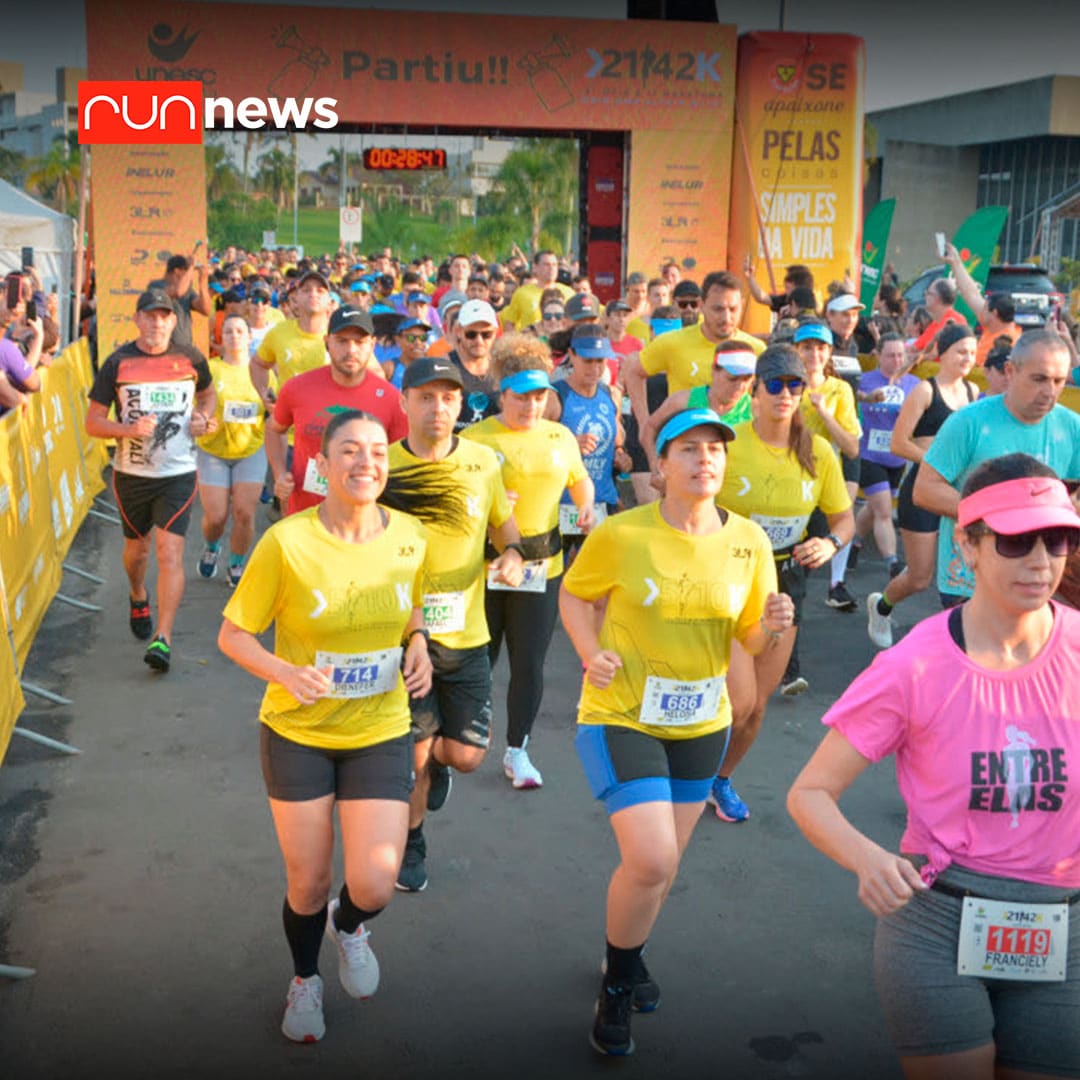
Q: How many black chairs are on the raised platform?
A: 0